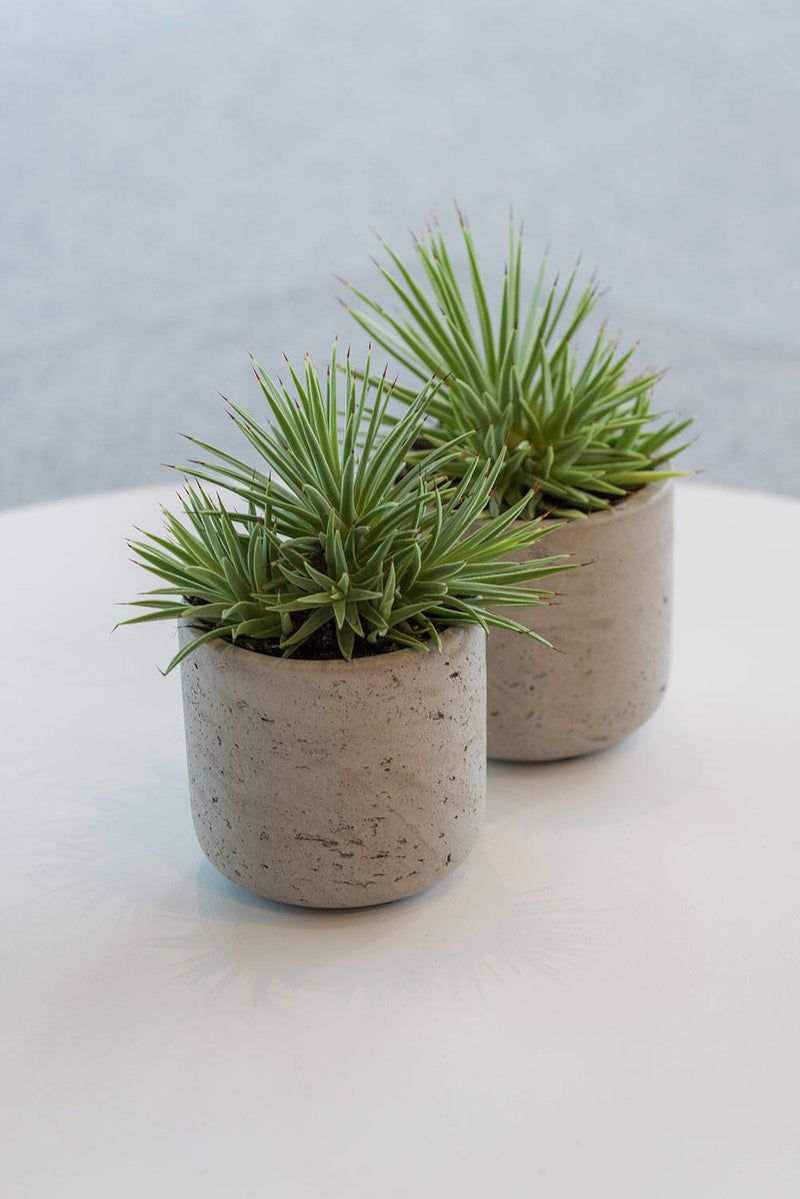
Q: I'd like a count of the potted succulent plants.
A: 2